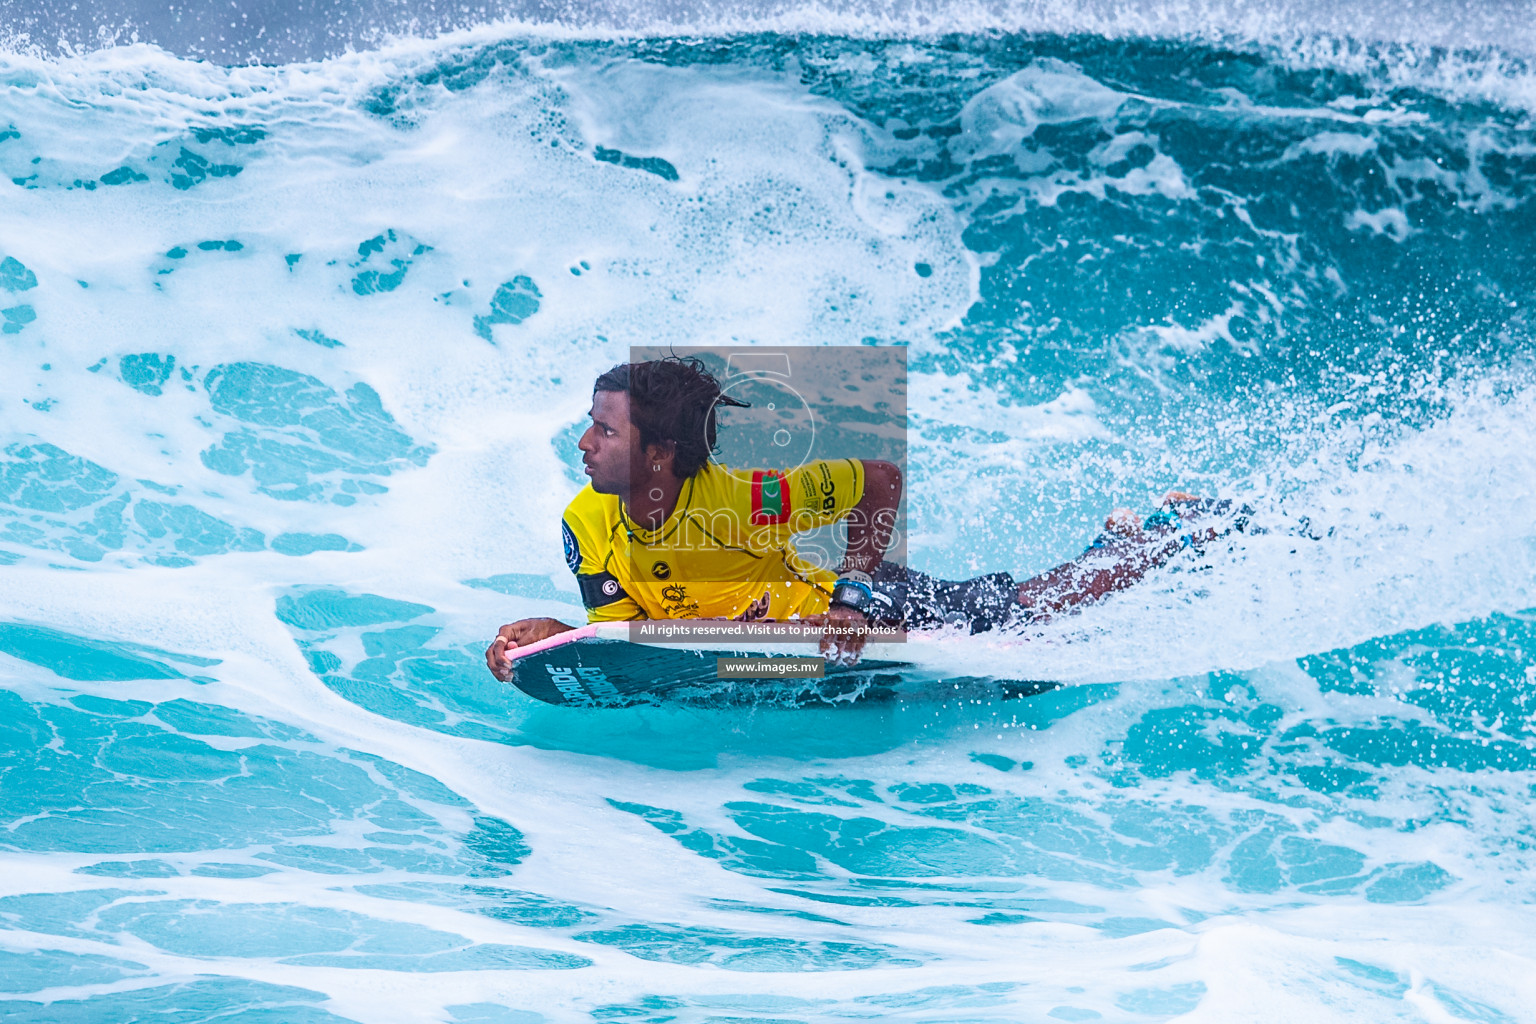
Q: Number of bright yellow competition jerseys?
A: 1